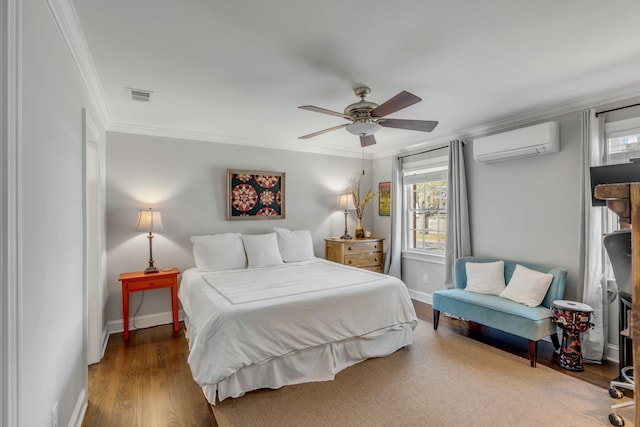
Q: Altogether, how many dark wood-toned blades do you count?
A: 5